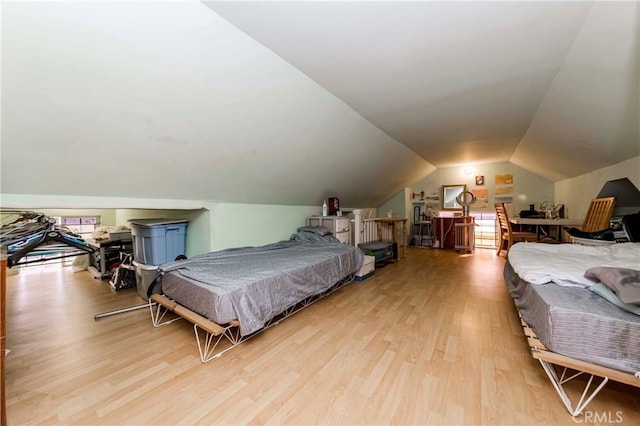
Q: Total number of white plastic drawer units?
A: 1